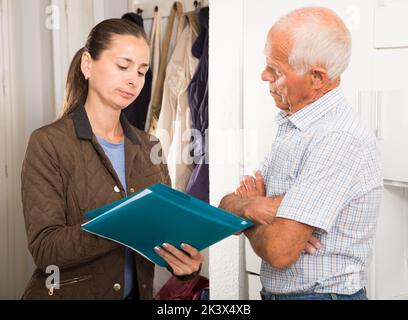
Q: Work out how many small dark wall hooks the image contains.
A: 4